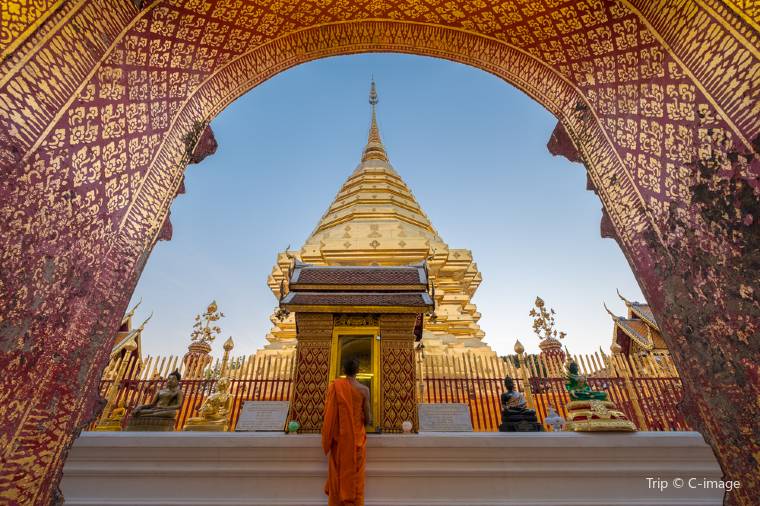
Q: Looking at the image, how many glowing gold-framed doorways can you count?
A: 1